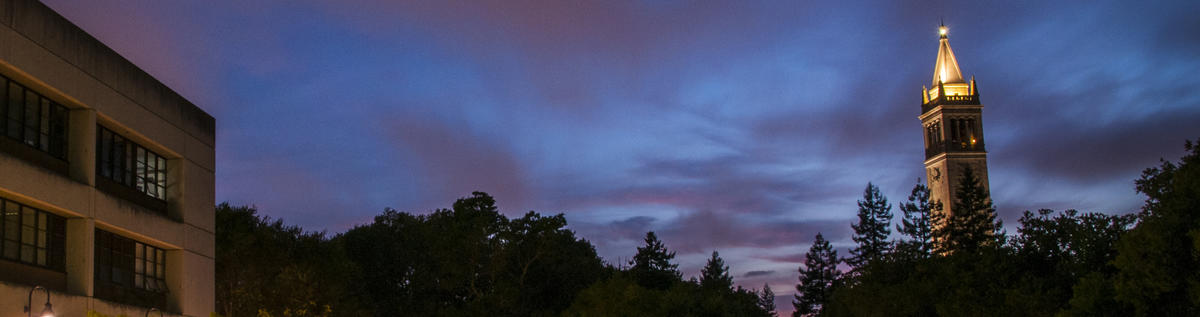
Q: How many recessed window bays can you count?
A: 4